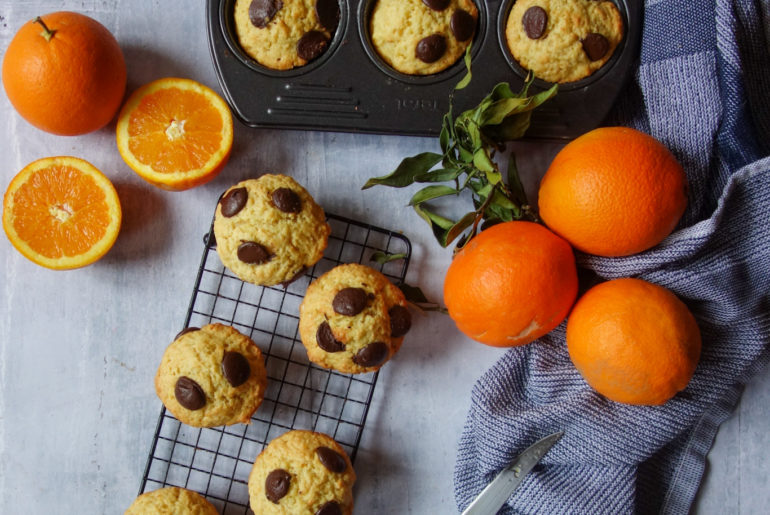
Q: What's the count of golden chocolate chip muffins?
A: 8